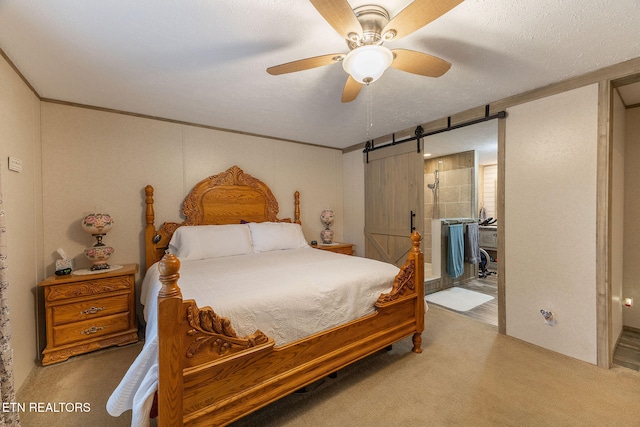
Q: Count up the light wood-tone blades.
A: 5